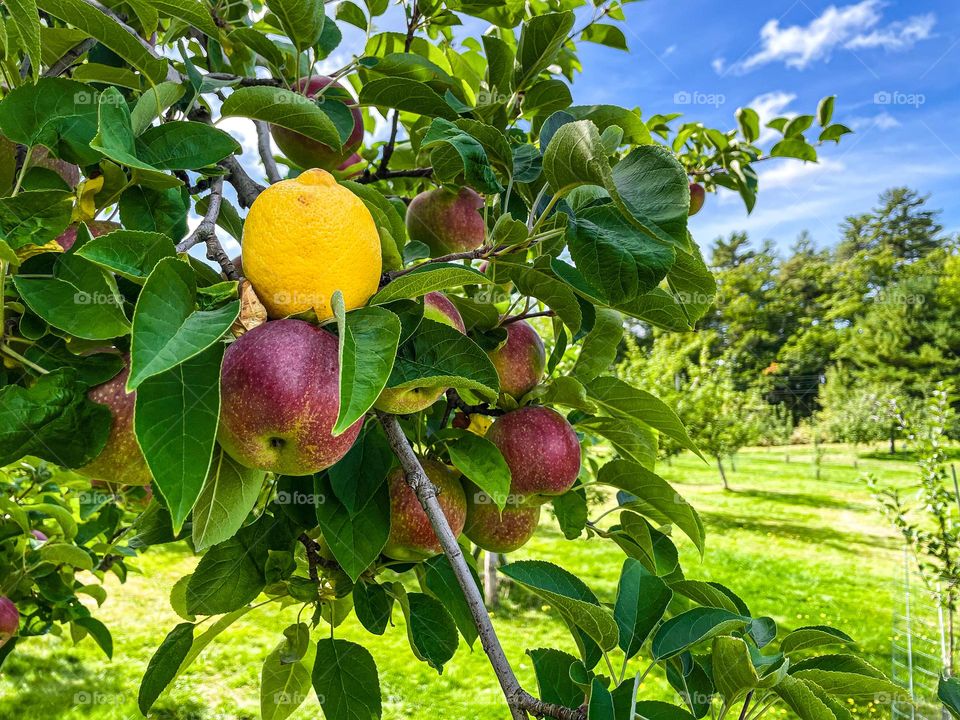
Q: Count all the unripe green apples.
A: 0